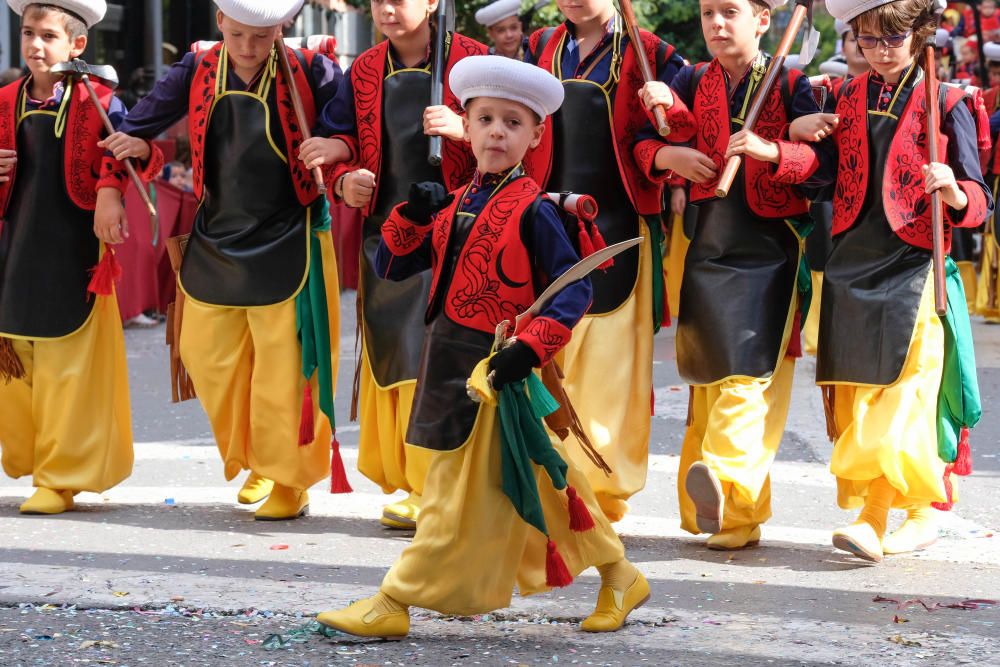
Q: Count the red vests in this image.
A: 7